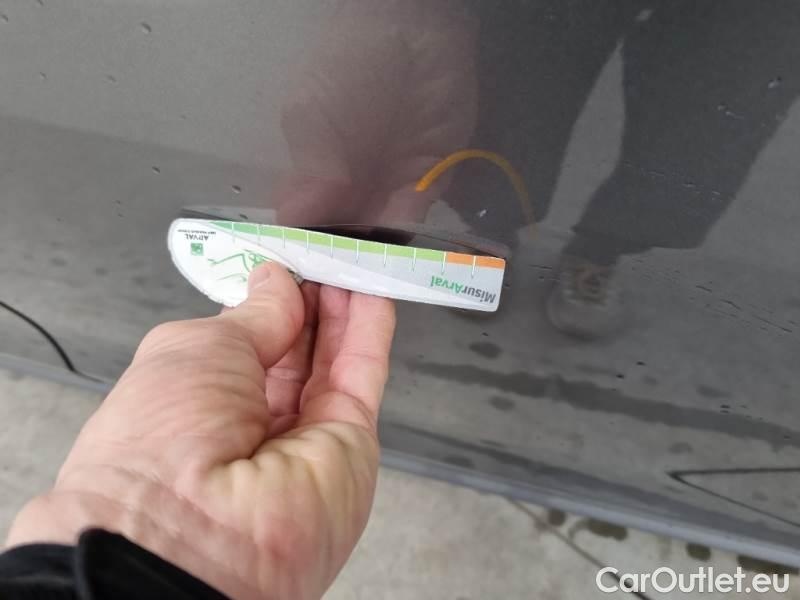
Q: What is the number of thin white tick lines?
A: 10